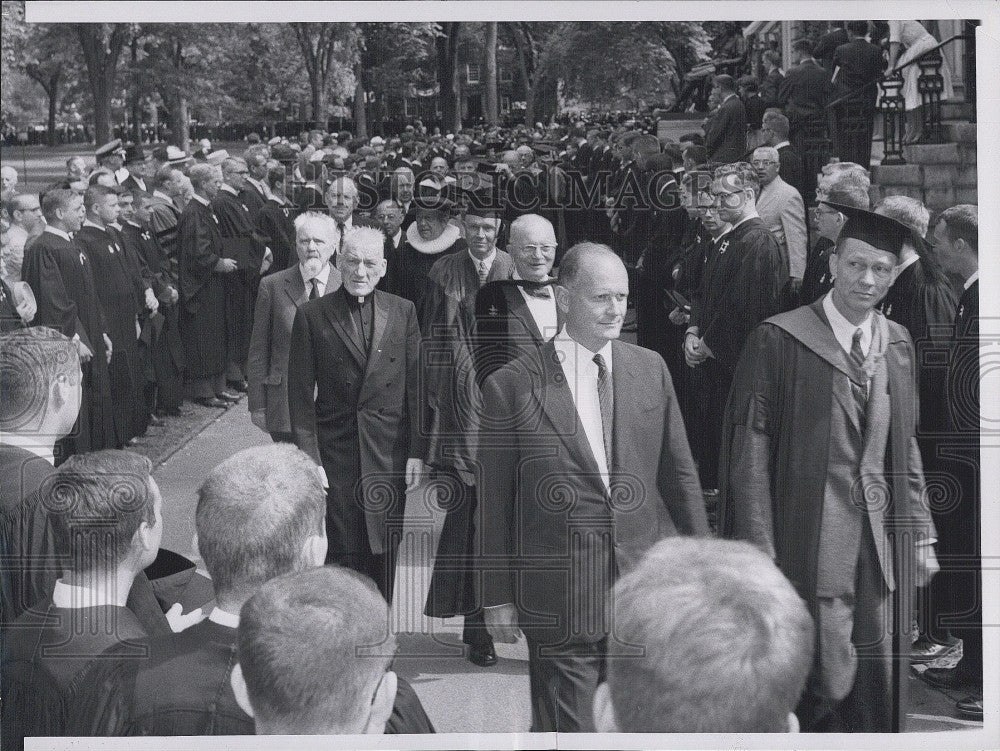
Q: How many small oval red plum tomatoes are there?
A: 0